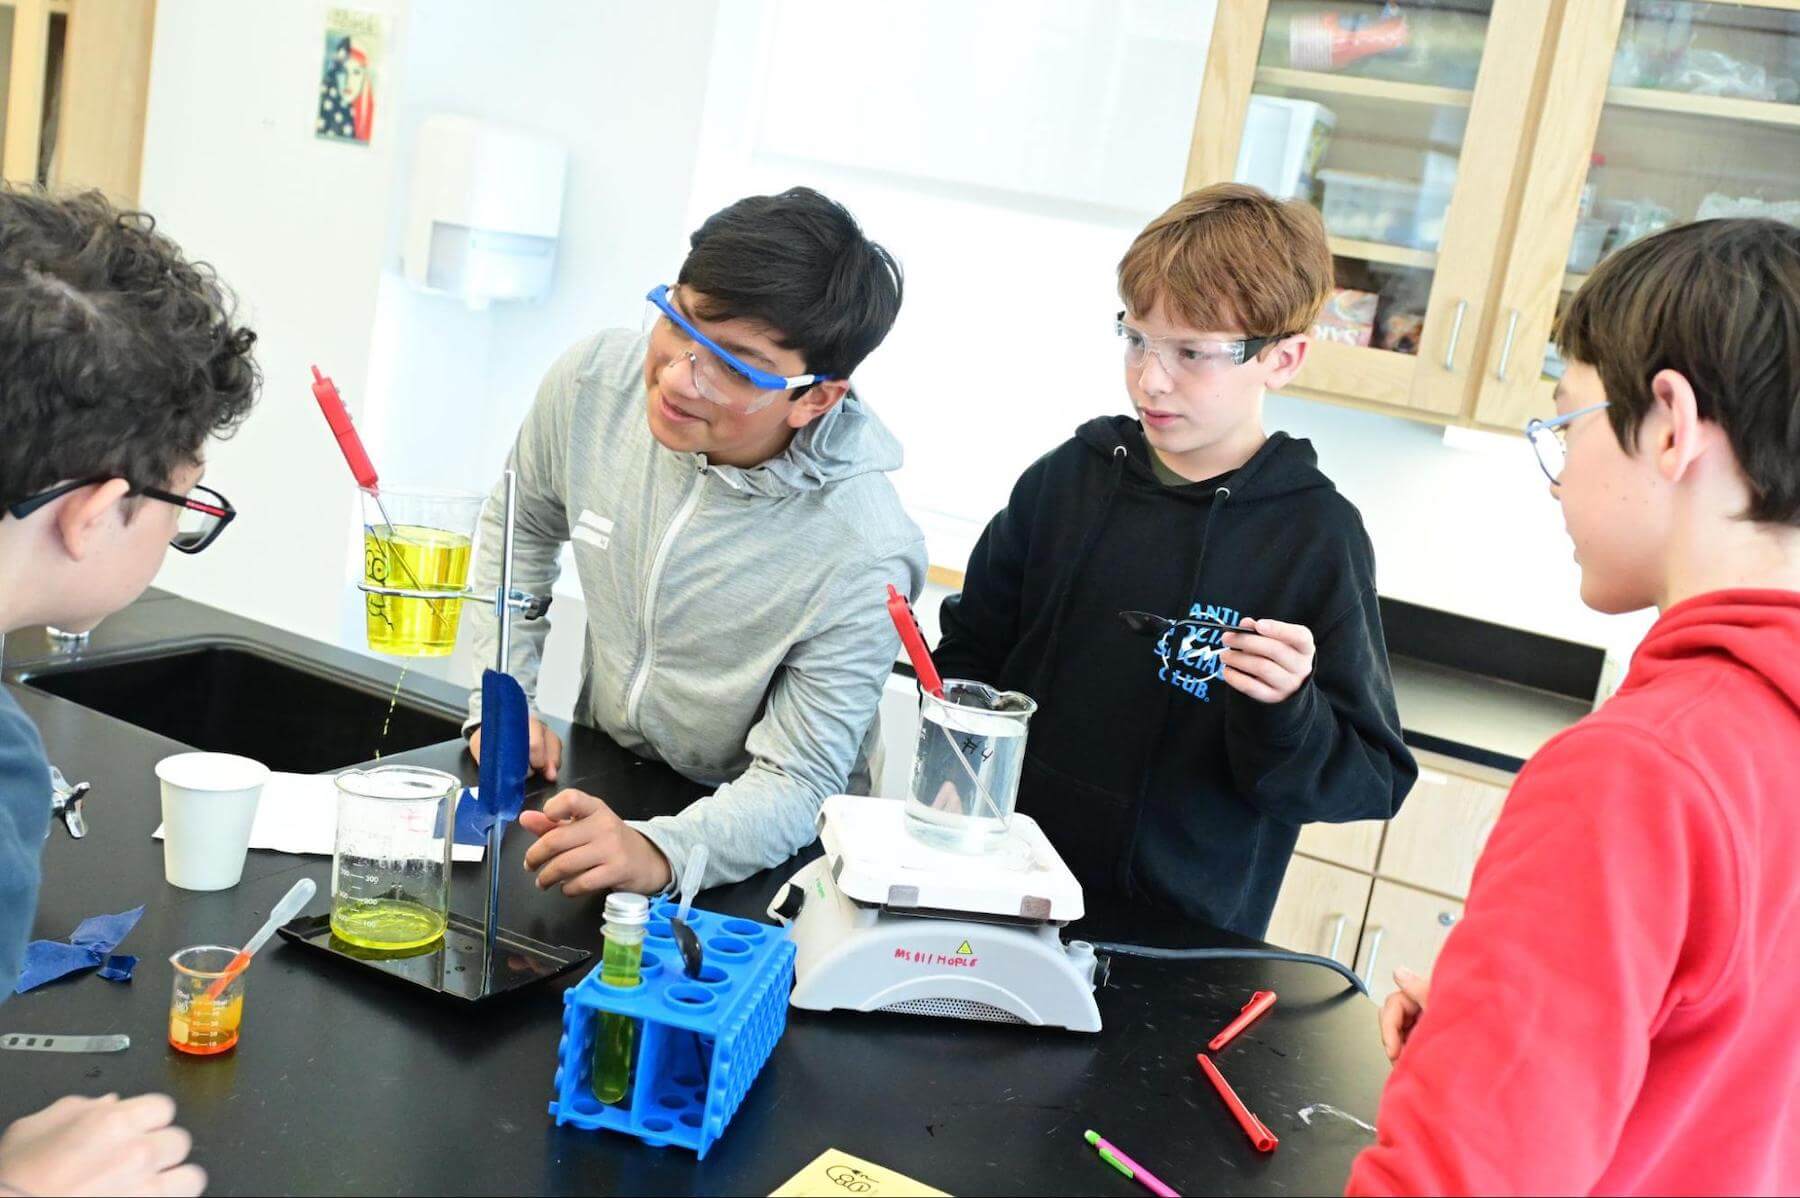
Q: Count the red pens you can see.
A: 2